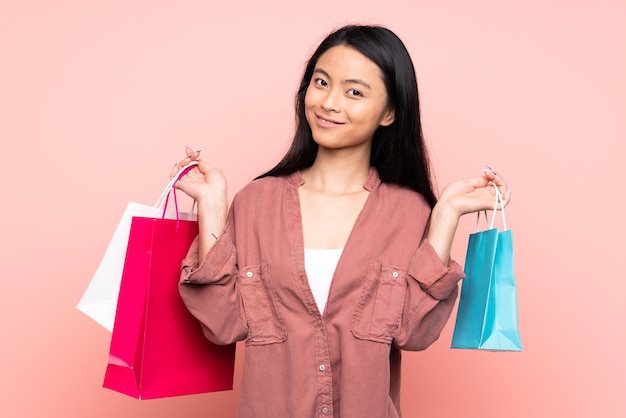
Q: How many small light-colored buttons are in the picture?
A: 5